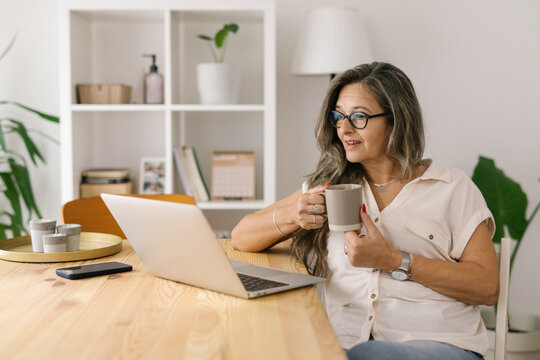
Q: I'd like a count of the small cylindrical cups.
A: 3